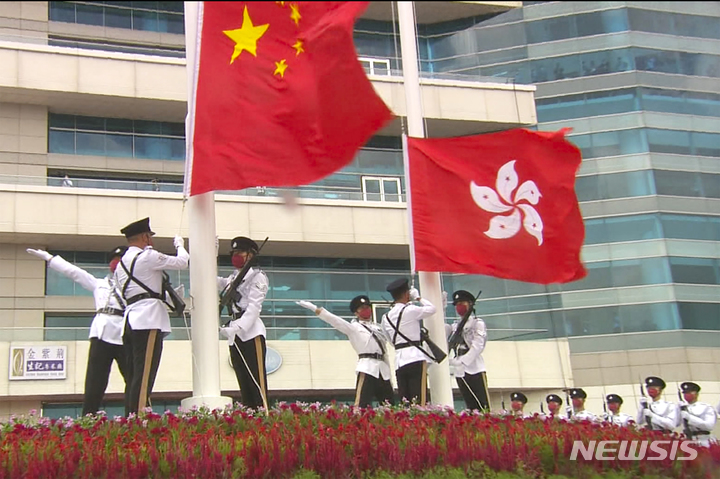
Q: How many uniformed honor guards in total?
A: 12